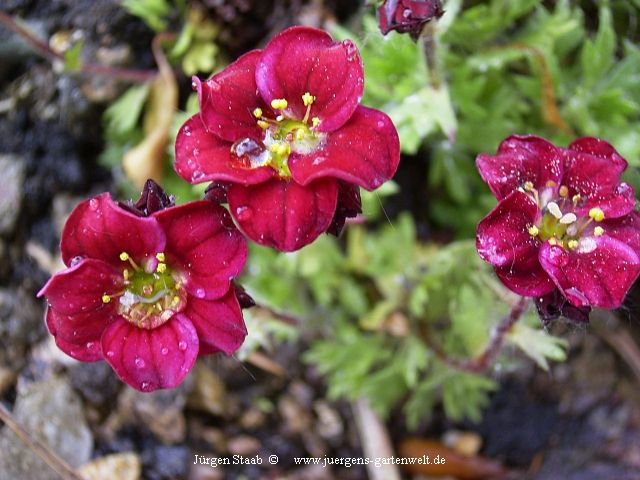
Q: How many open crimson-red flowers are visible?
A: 3